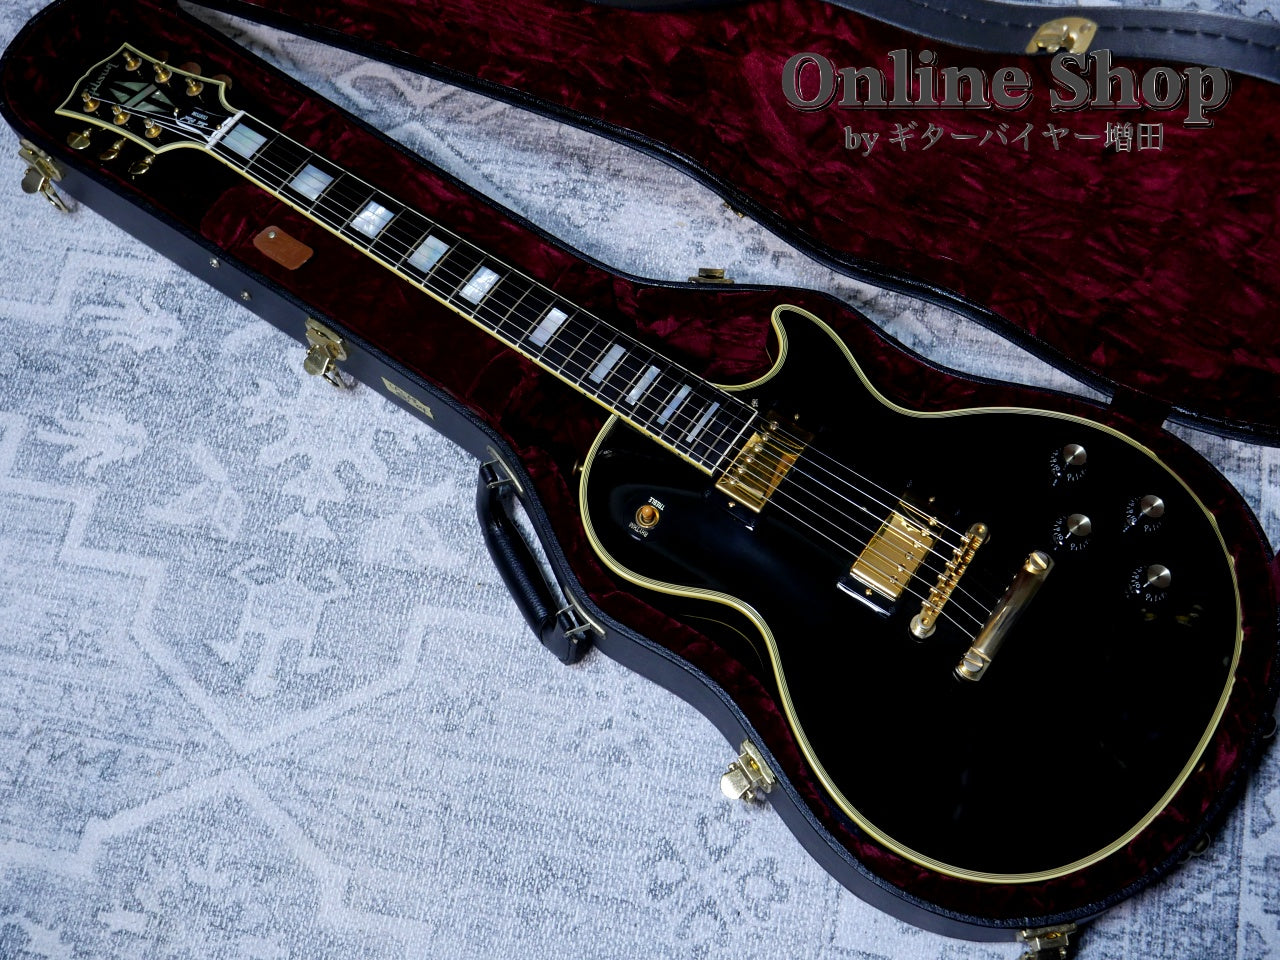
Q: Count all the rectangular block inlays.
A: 10